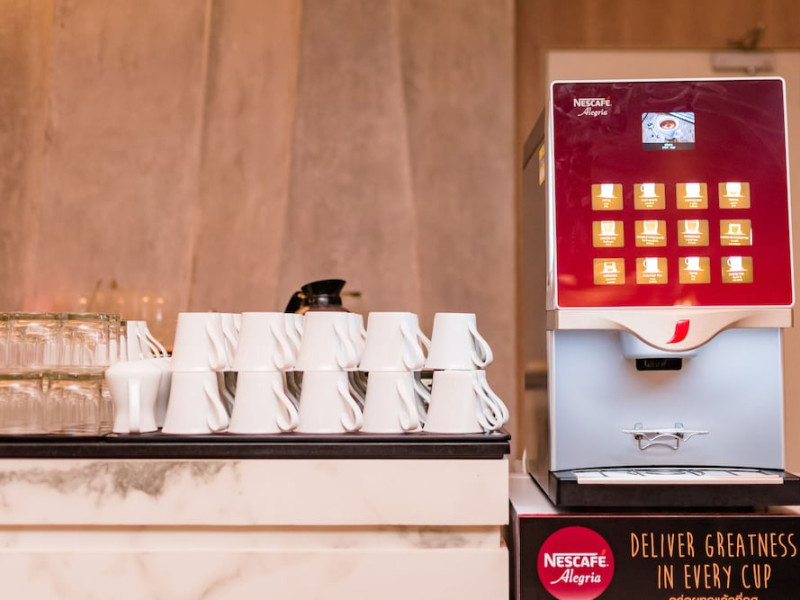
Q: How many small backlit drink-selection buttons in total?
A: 12